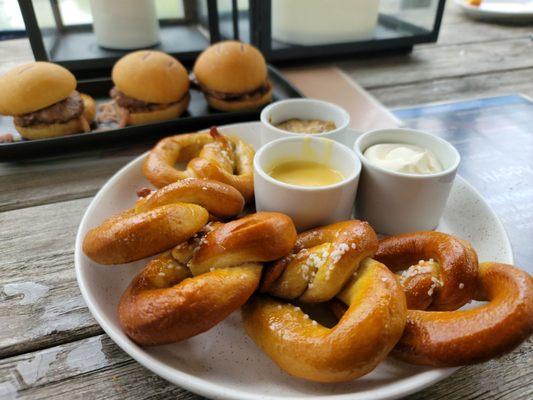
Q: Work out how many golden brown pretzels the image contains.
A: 5